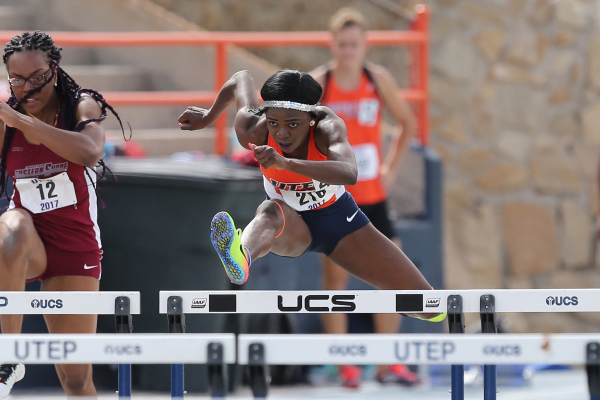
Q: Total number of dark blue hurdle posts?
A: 4